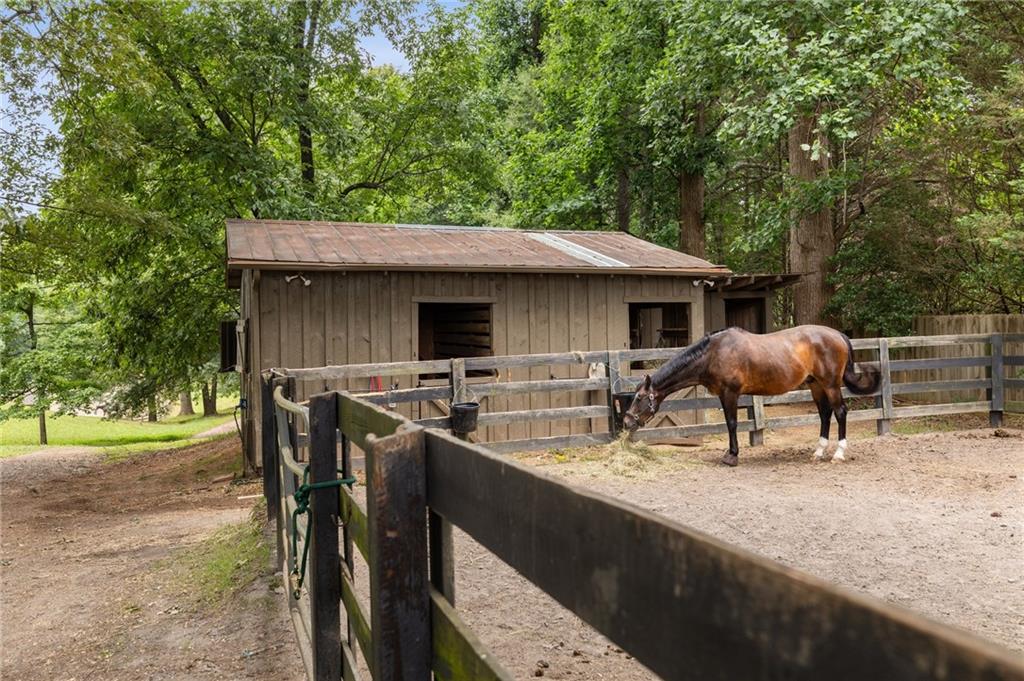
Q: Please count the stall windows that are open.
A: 2